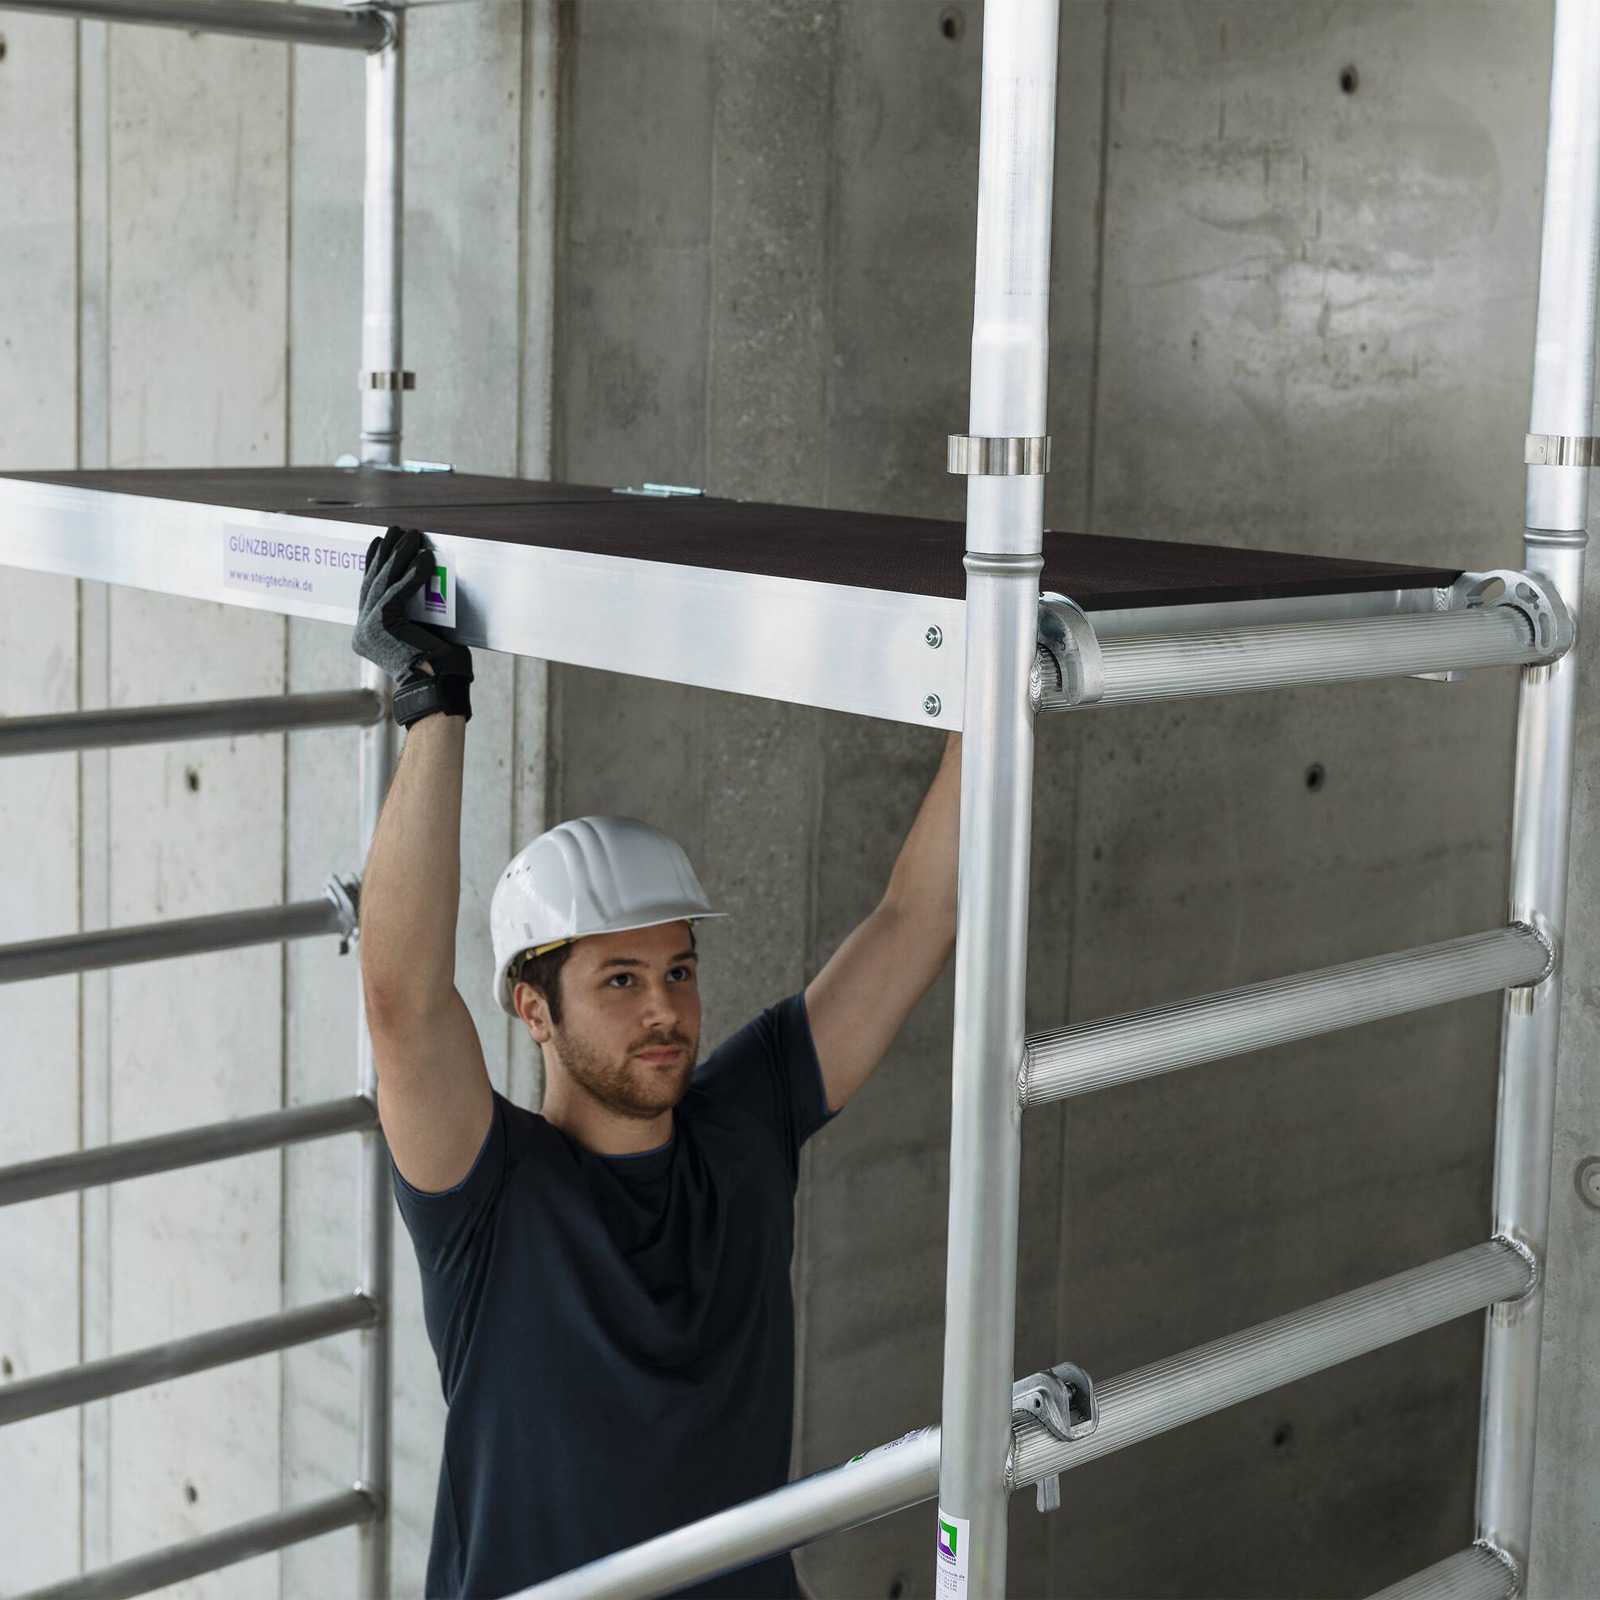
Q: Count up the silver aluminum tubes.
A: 14